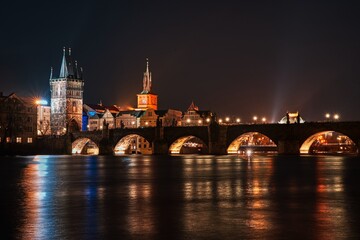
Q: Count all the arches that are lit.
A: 5